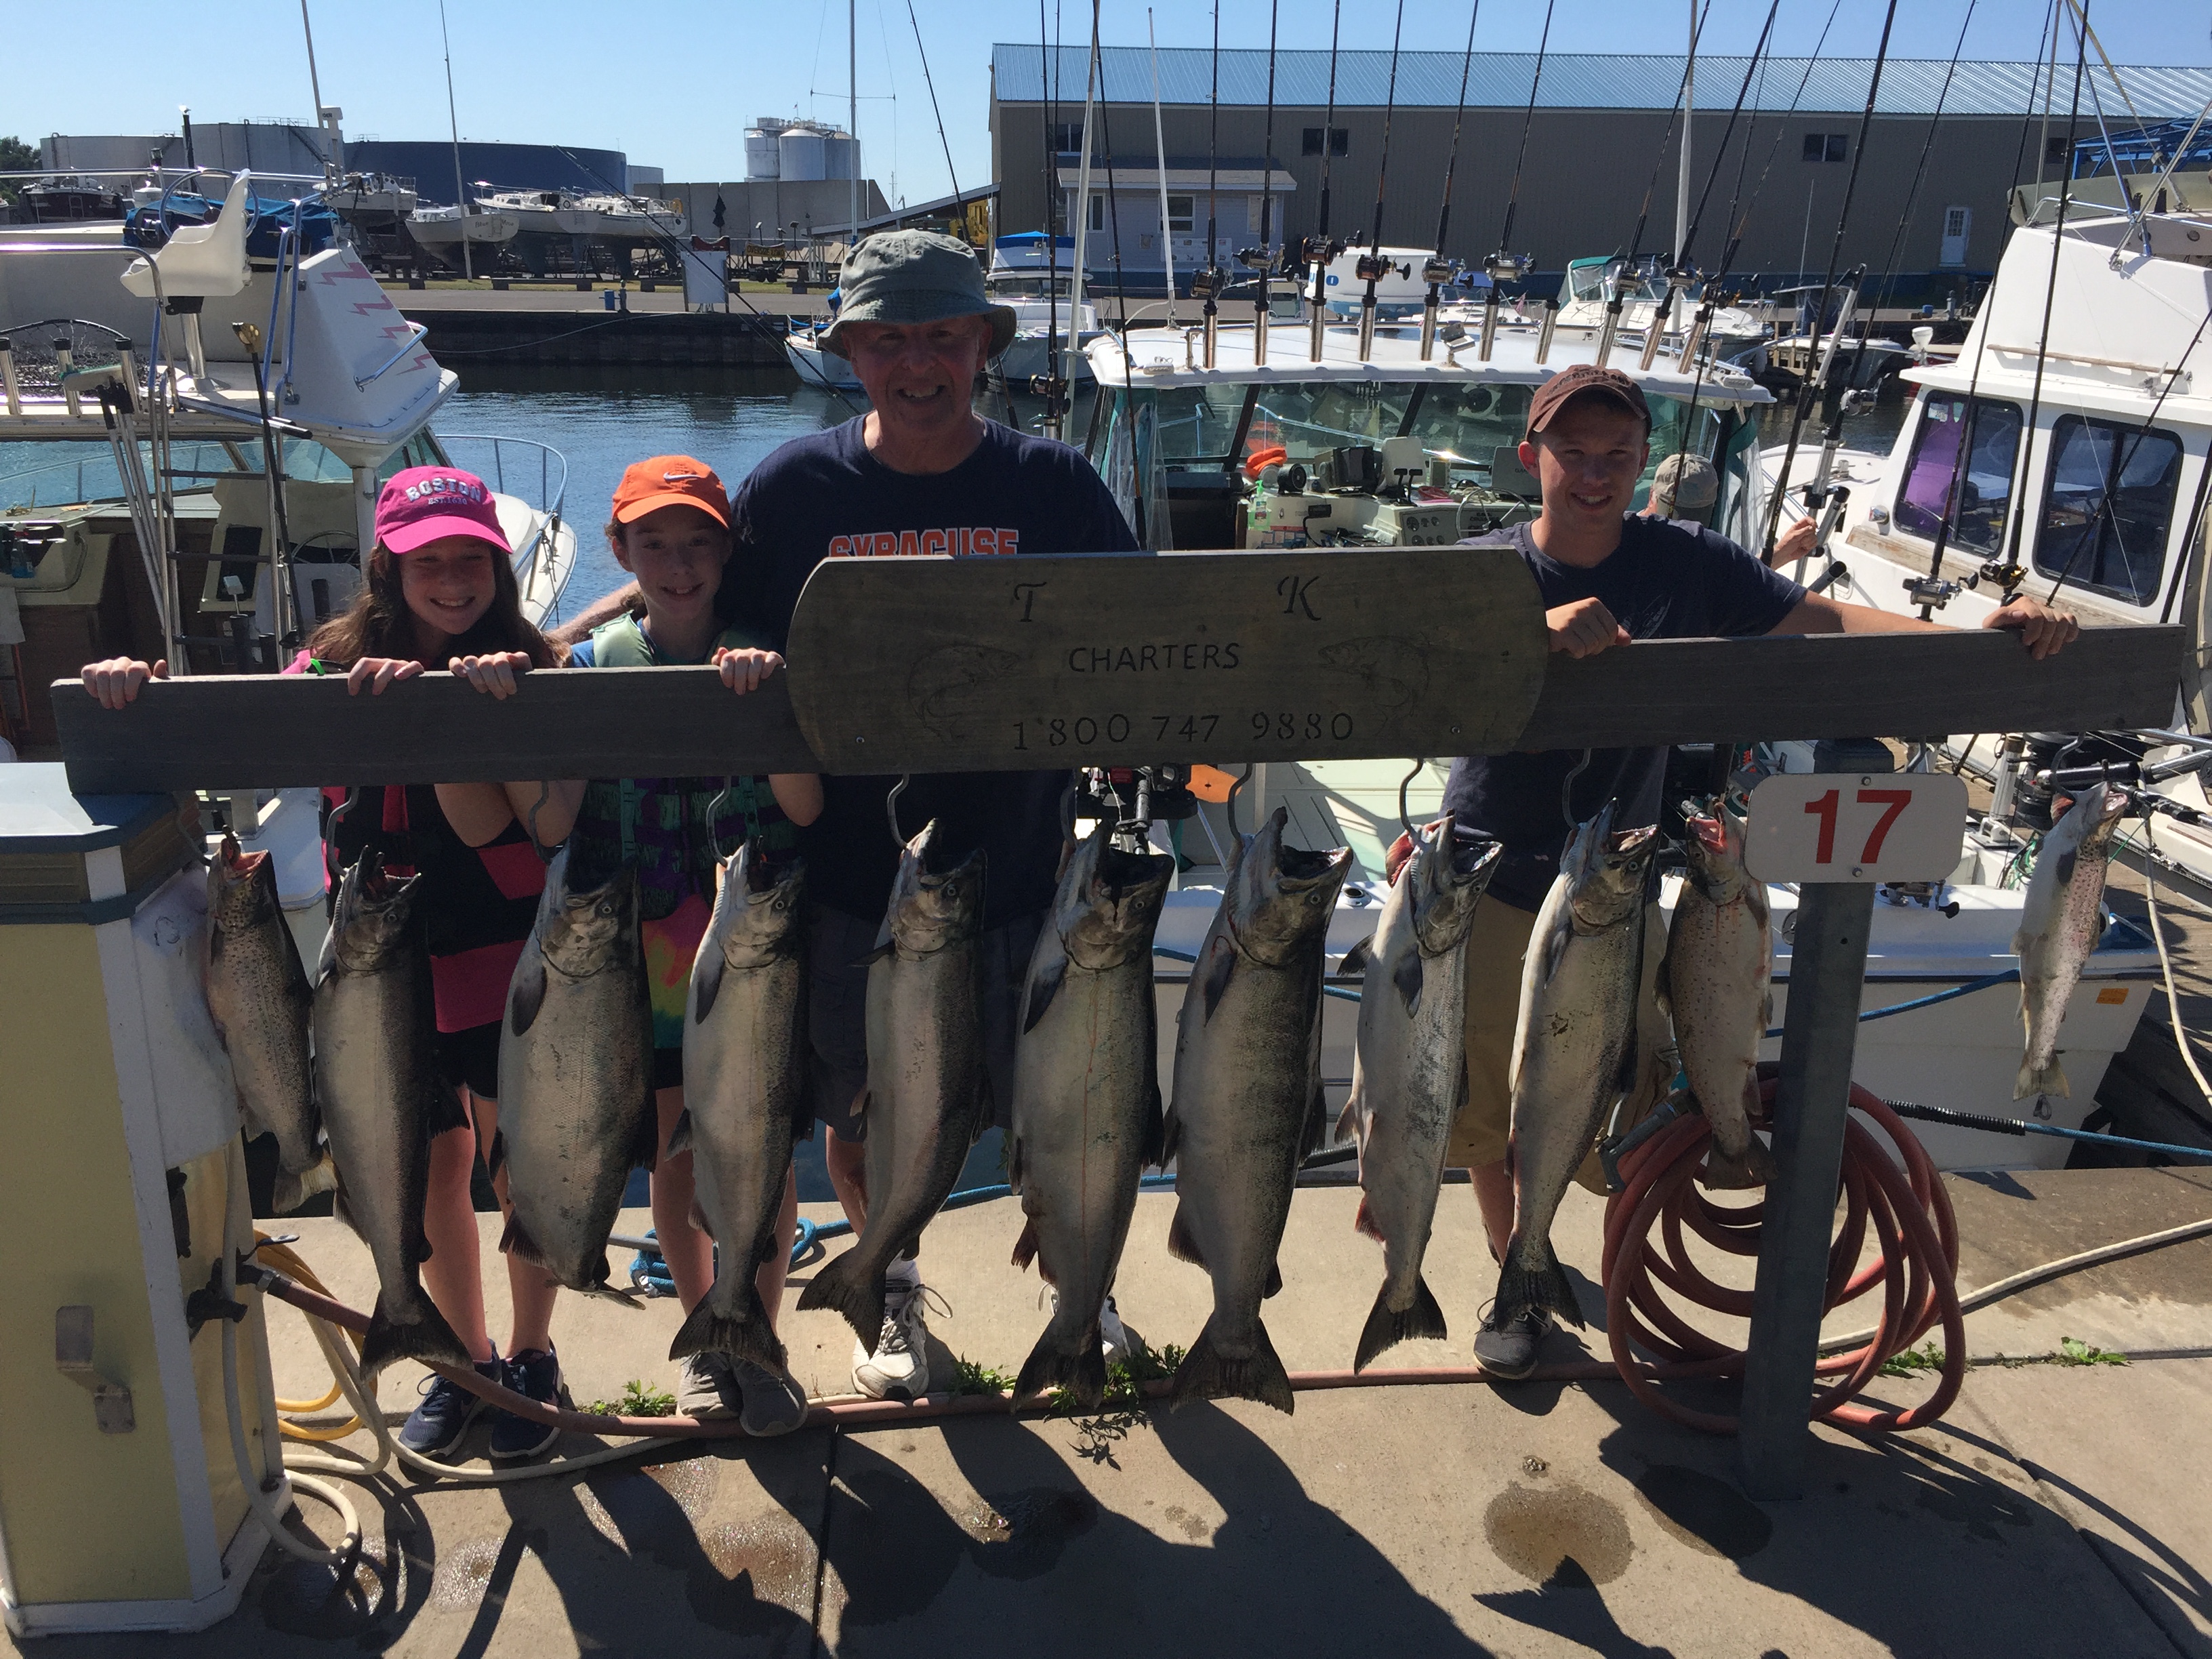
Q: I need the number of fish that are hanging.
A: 11